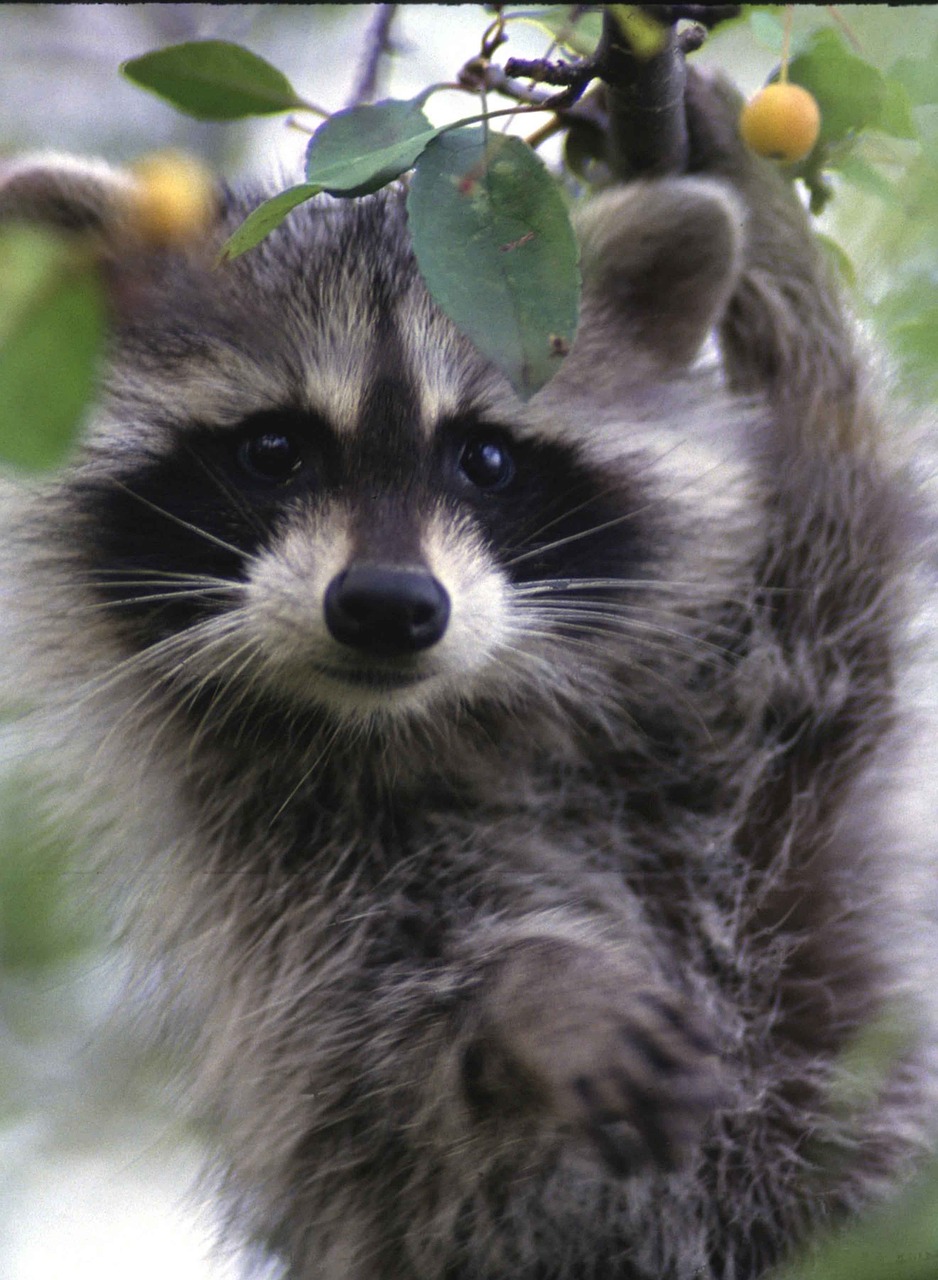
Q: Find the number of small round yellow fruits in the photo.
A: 2